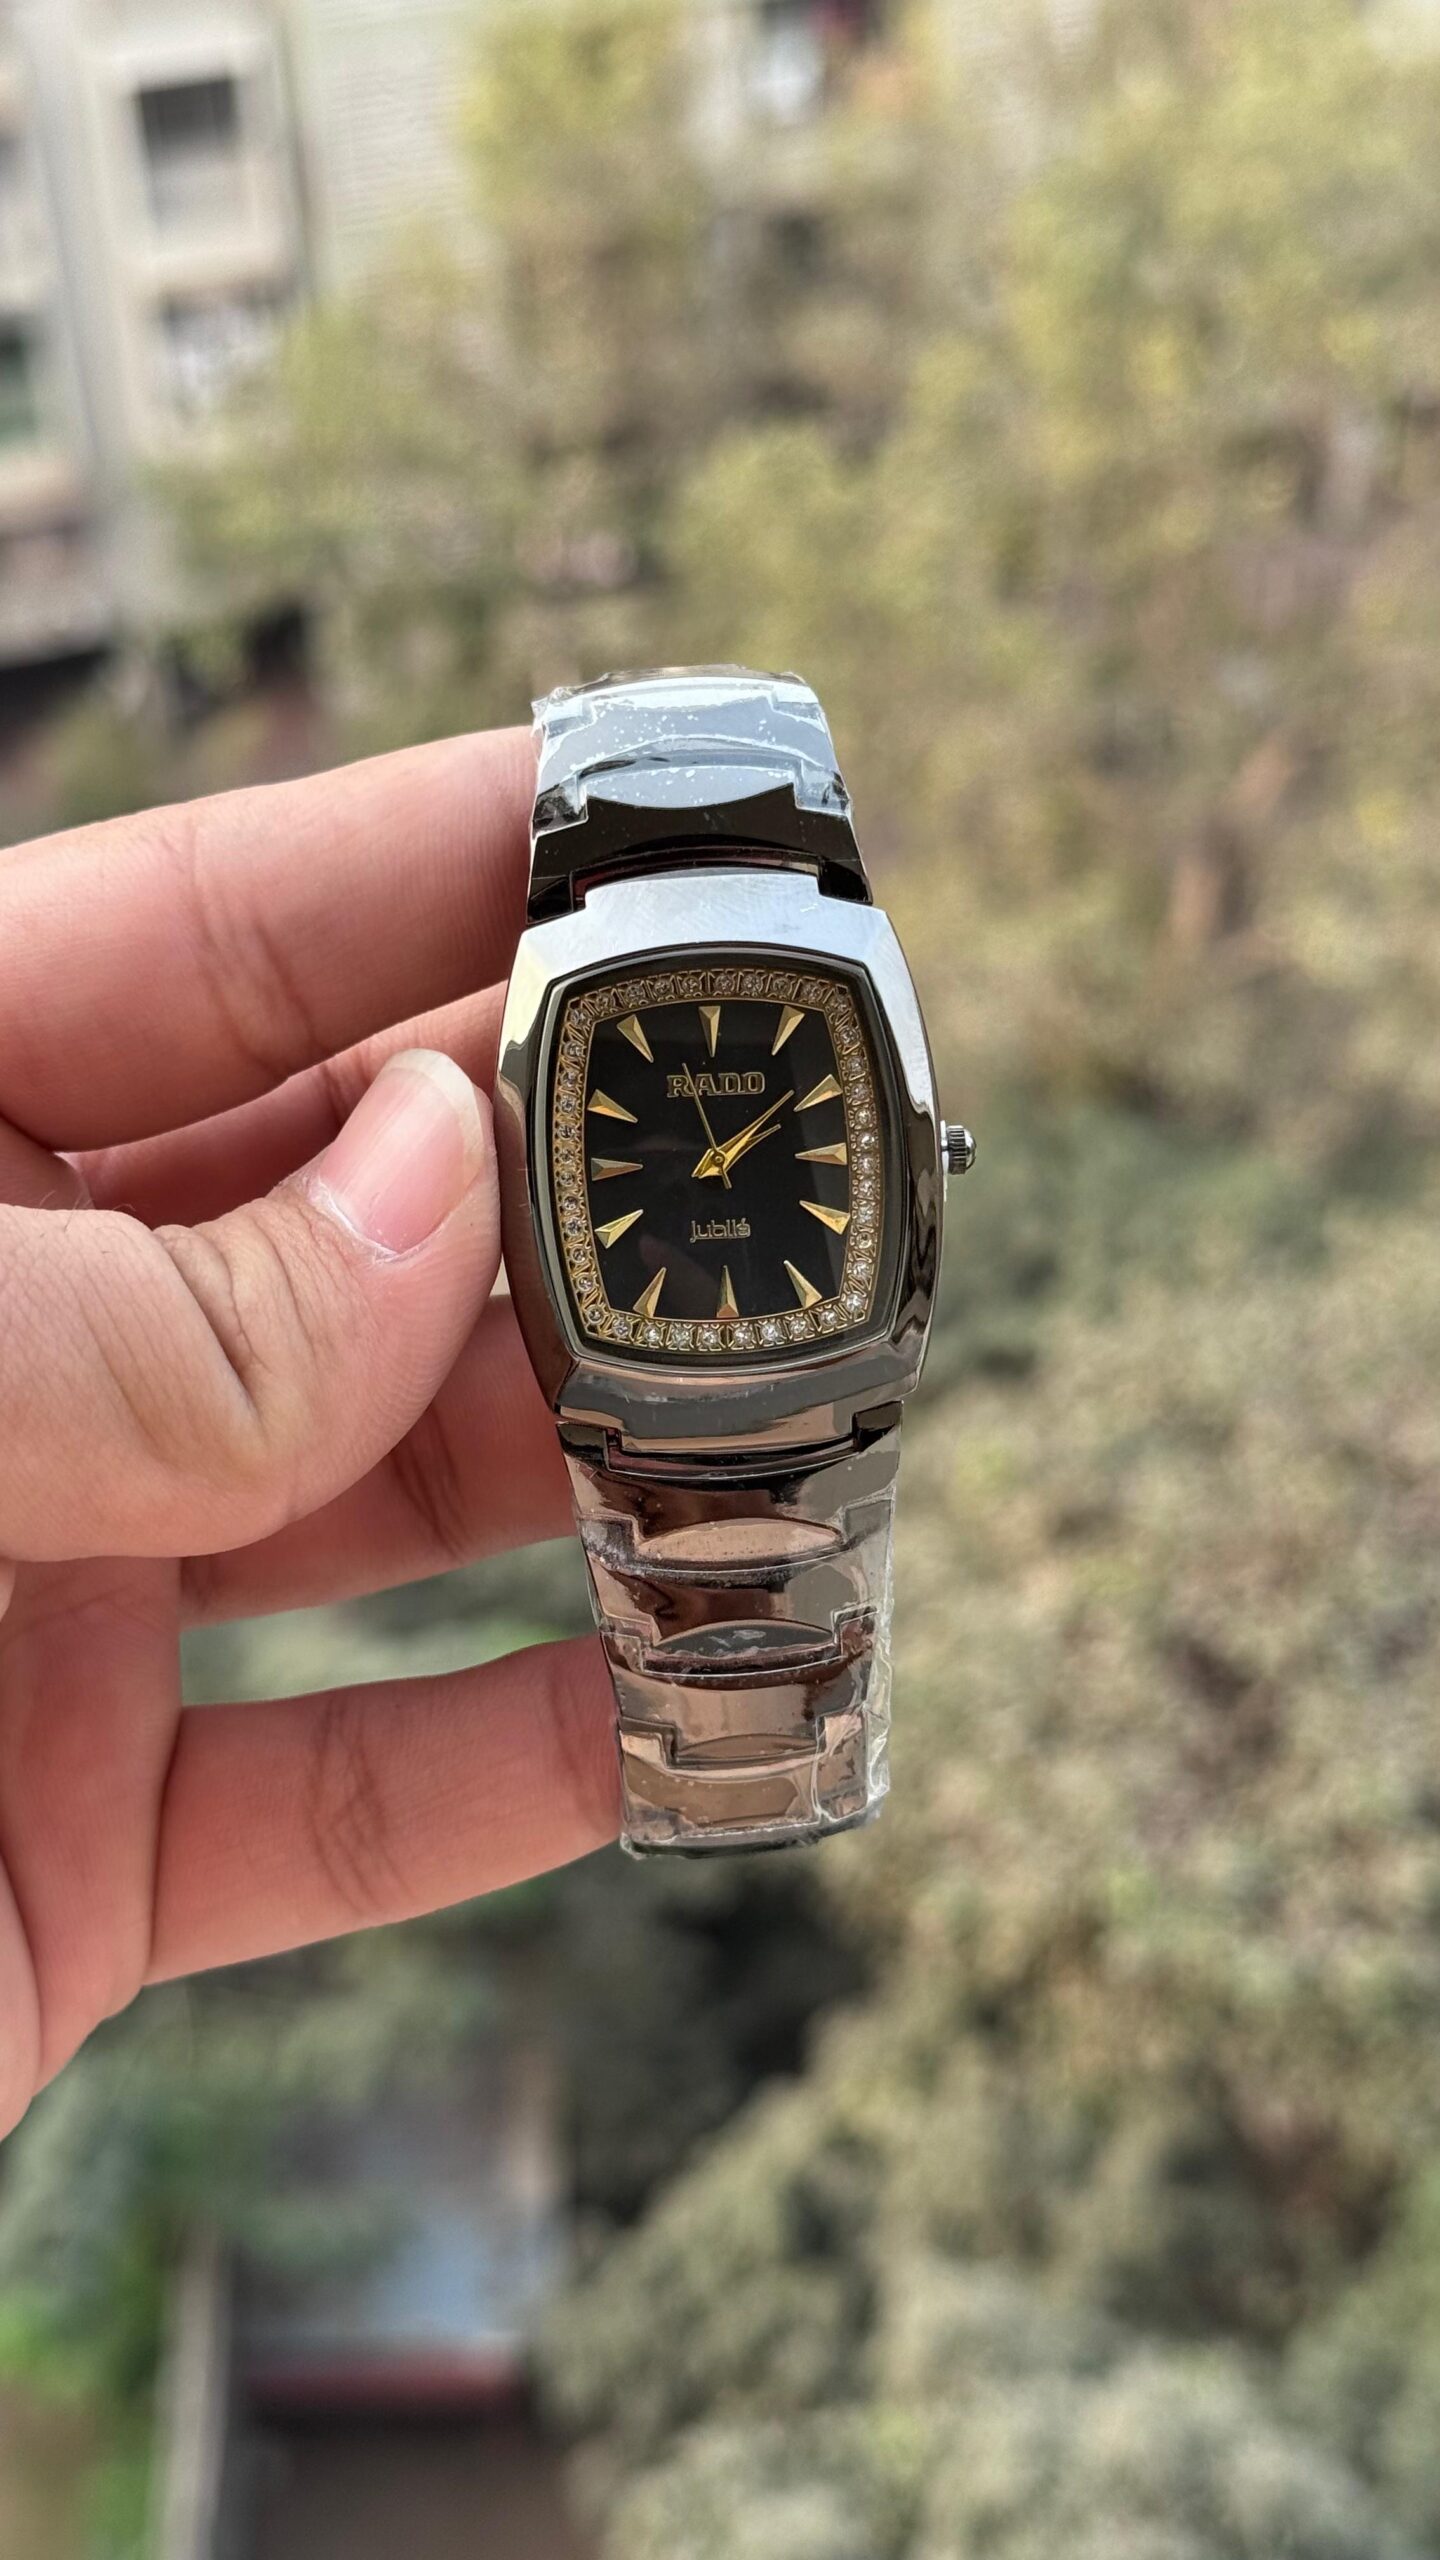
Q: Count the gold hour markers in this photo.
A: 12